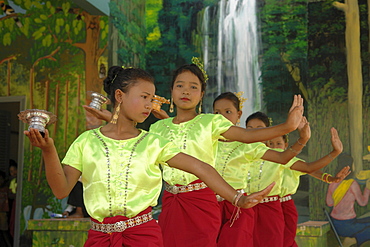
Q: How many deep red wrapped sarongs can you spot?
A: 5